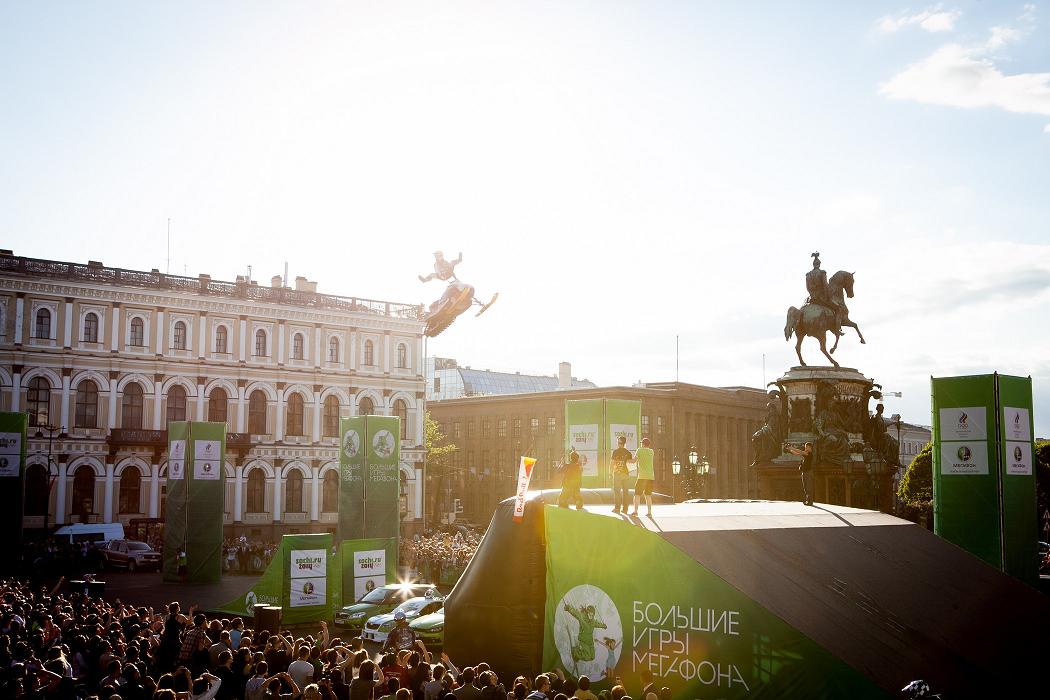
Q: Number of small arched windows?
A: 10